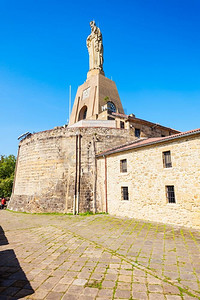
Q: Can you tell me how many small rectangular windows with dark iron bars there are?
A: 4